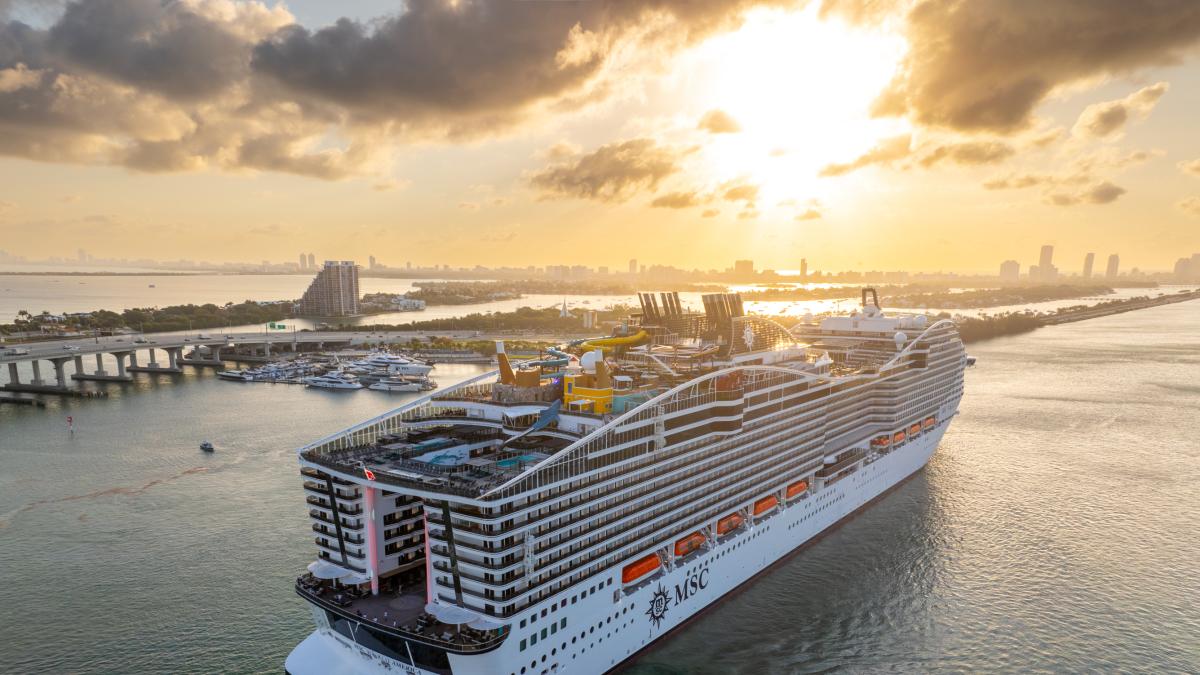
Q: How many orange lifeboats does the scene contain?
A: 9